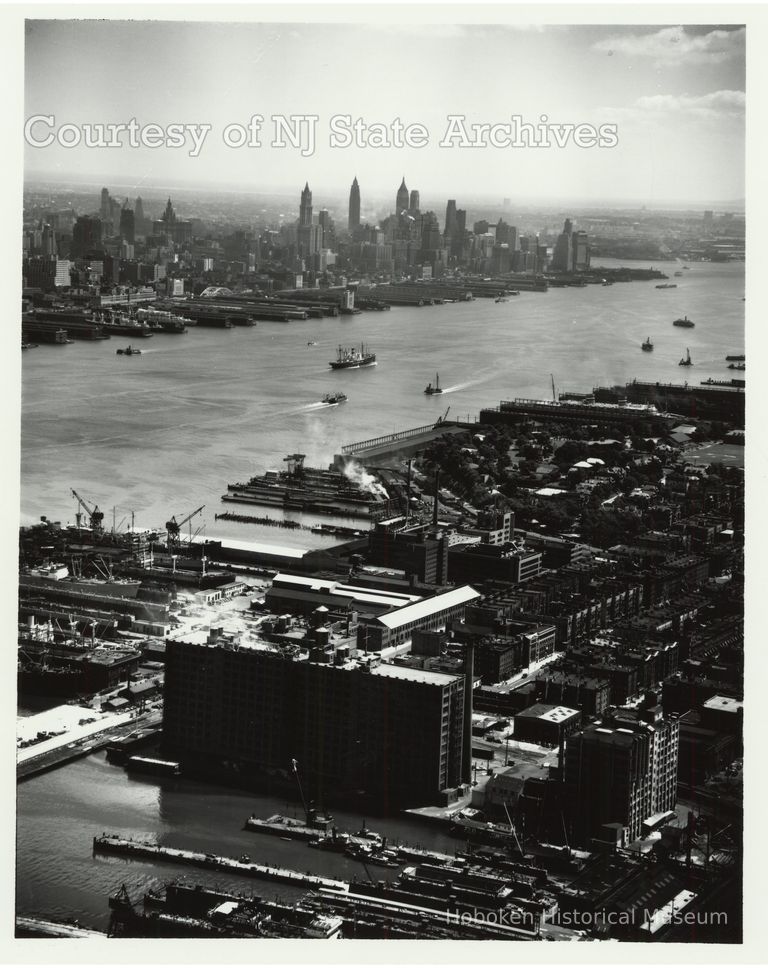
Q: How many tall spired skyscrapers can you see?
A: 3